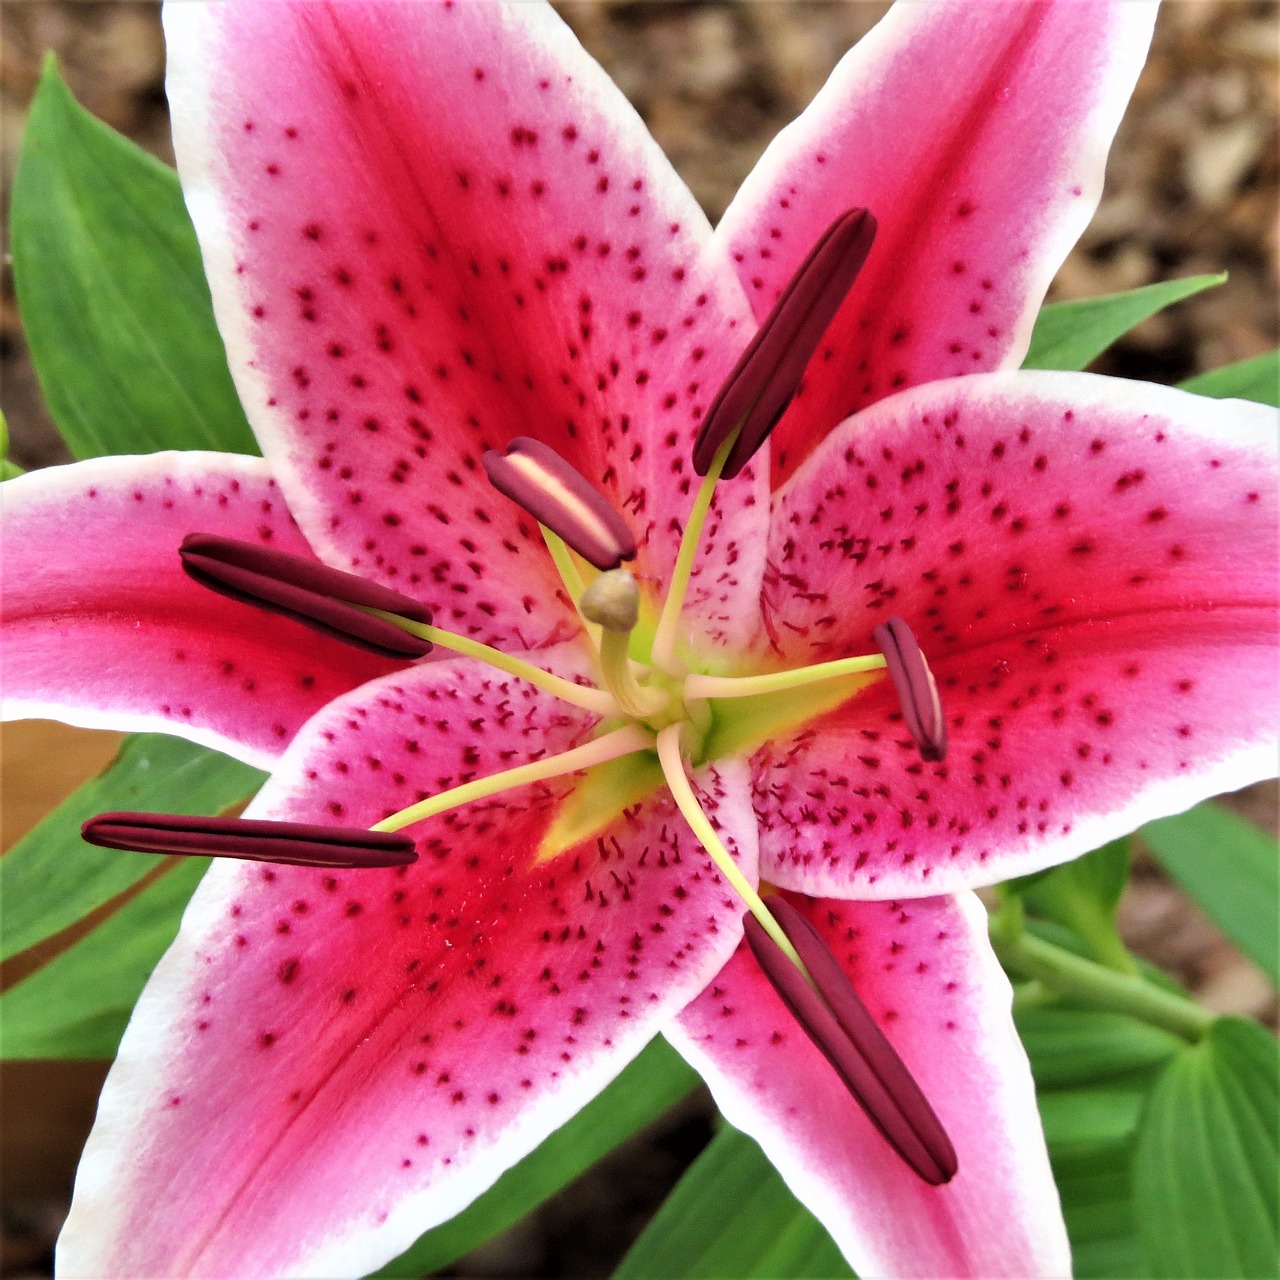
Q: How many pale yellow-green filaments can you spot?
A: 6